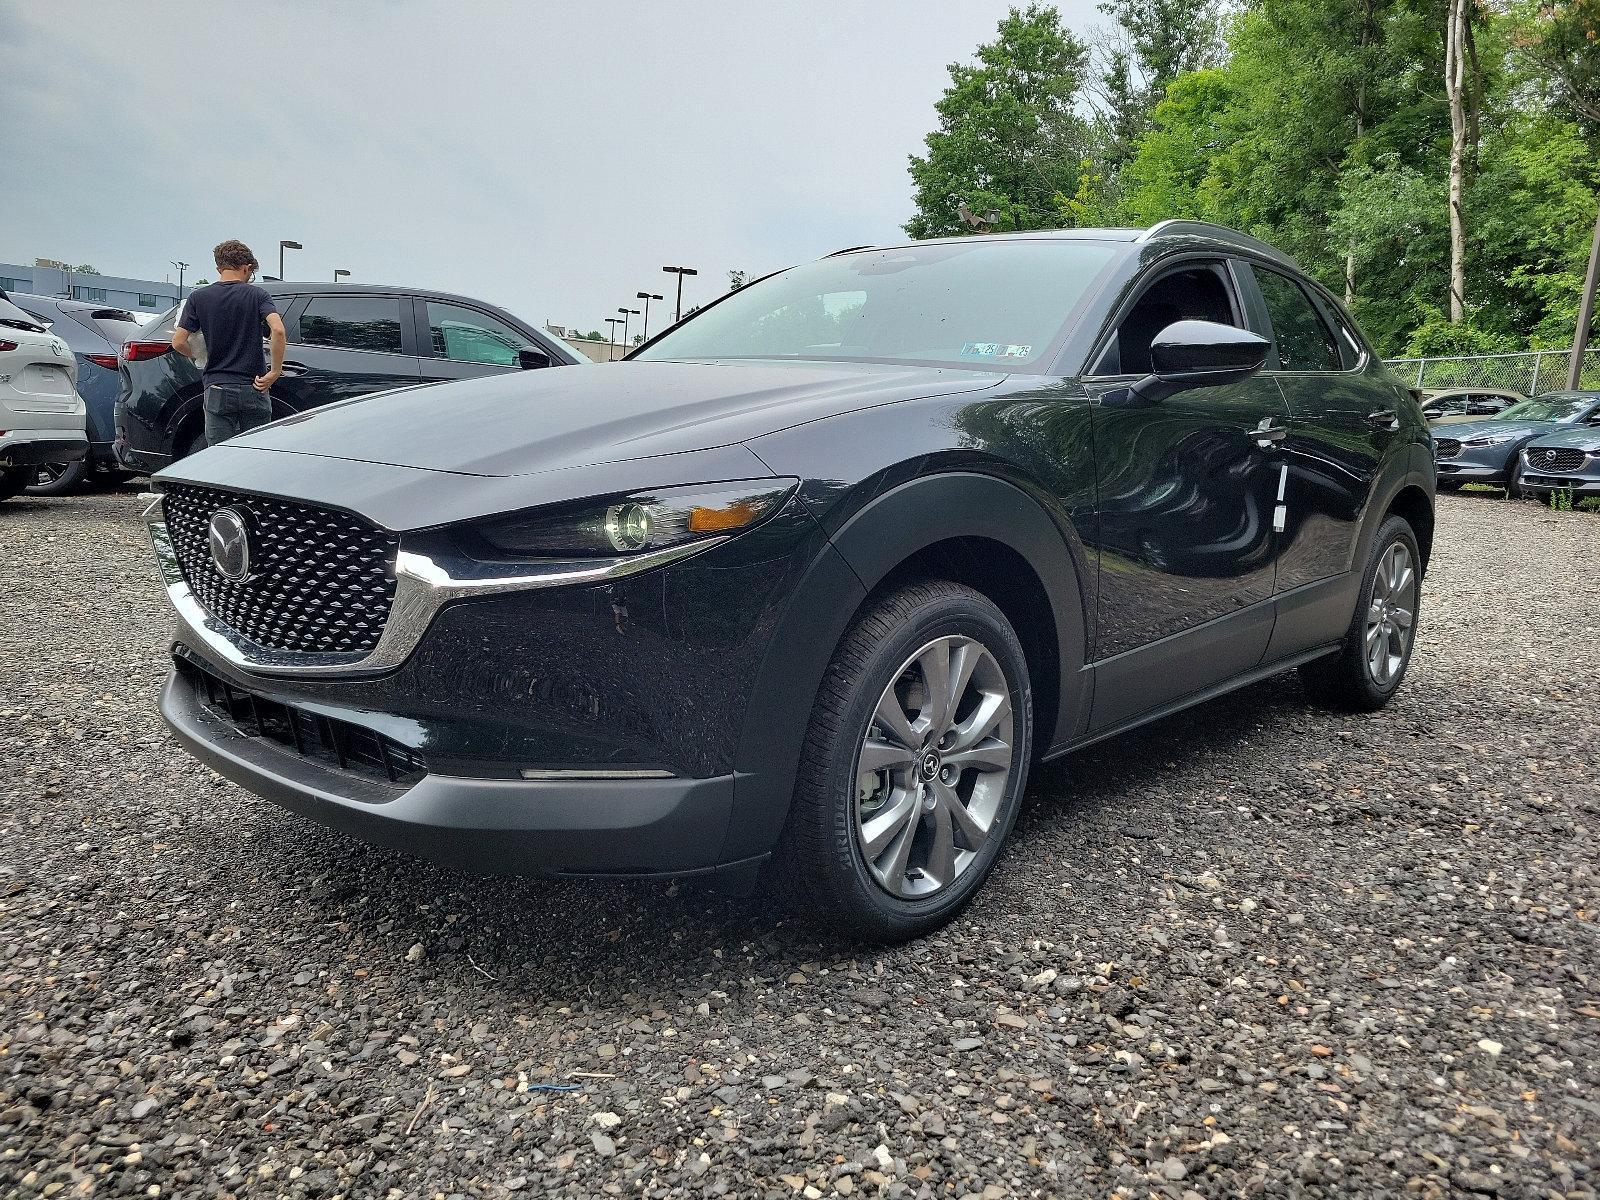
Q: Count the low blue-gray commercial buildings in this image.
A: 1